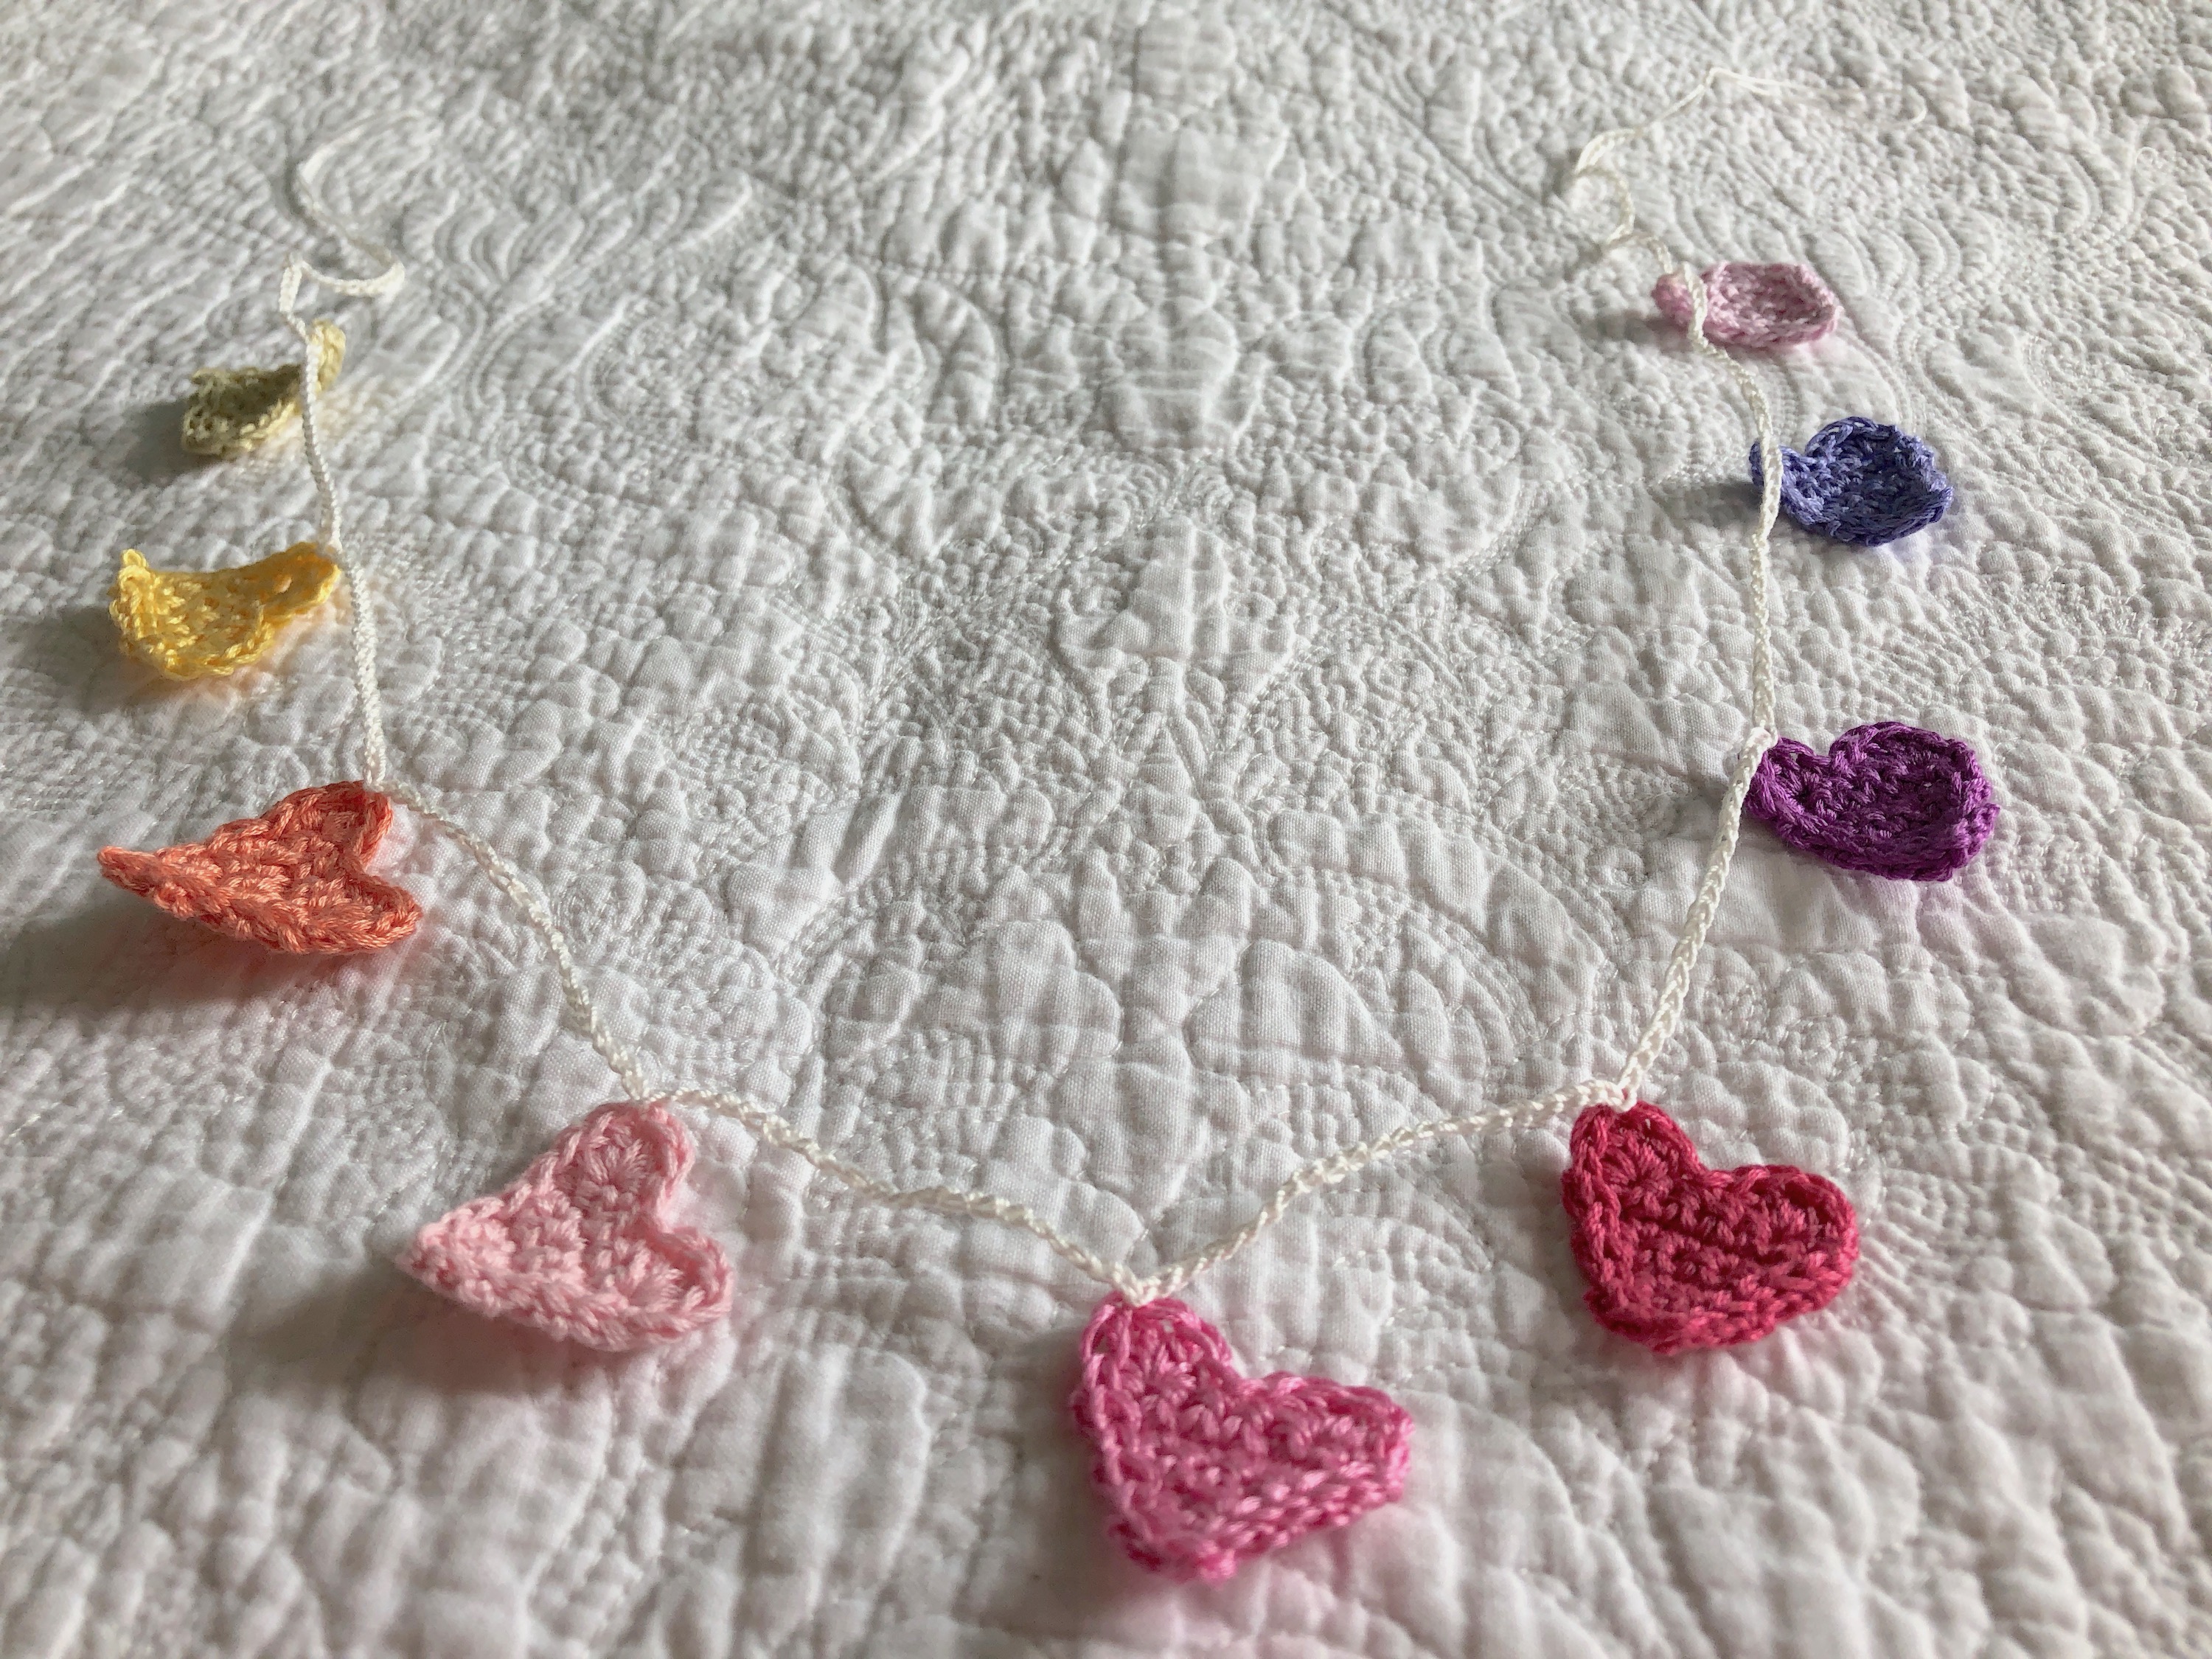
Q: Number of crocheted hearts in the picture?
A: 9